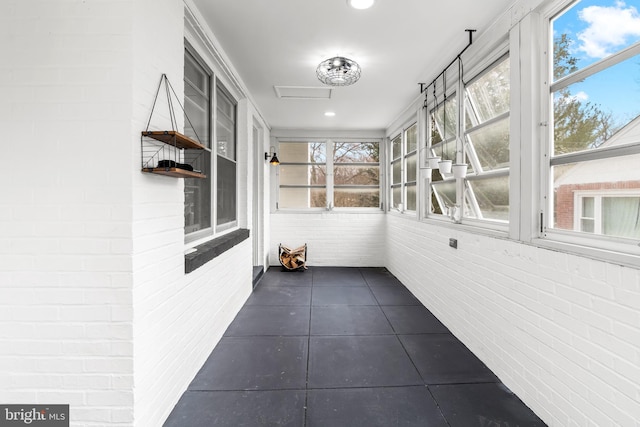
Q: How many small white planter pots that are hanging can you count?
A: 4